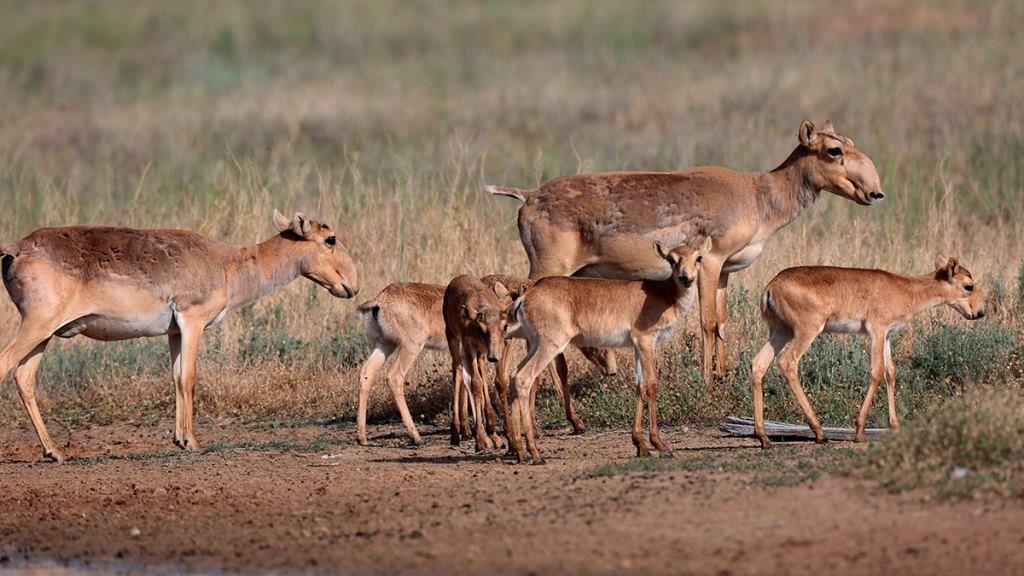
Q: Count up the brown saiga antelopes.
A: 7